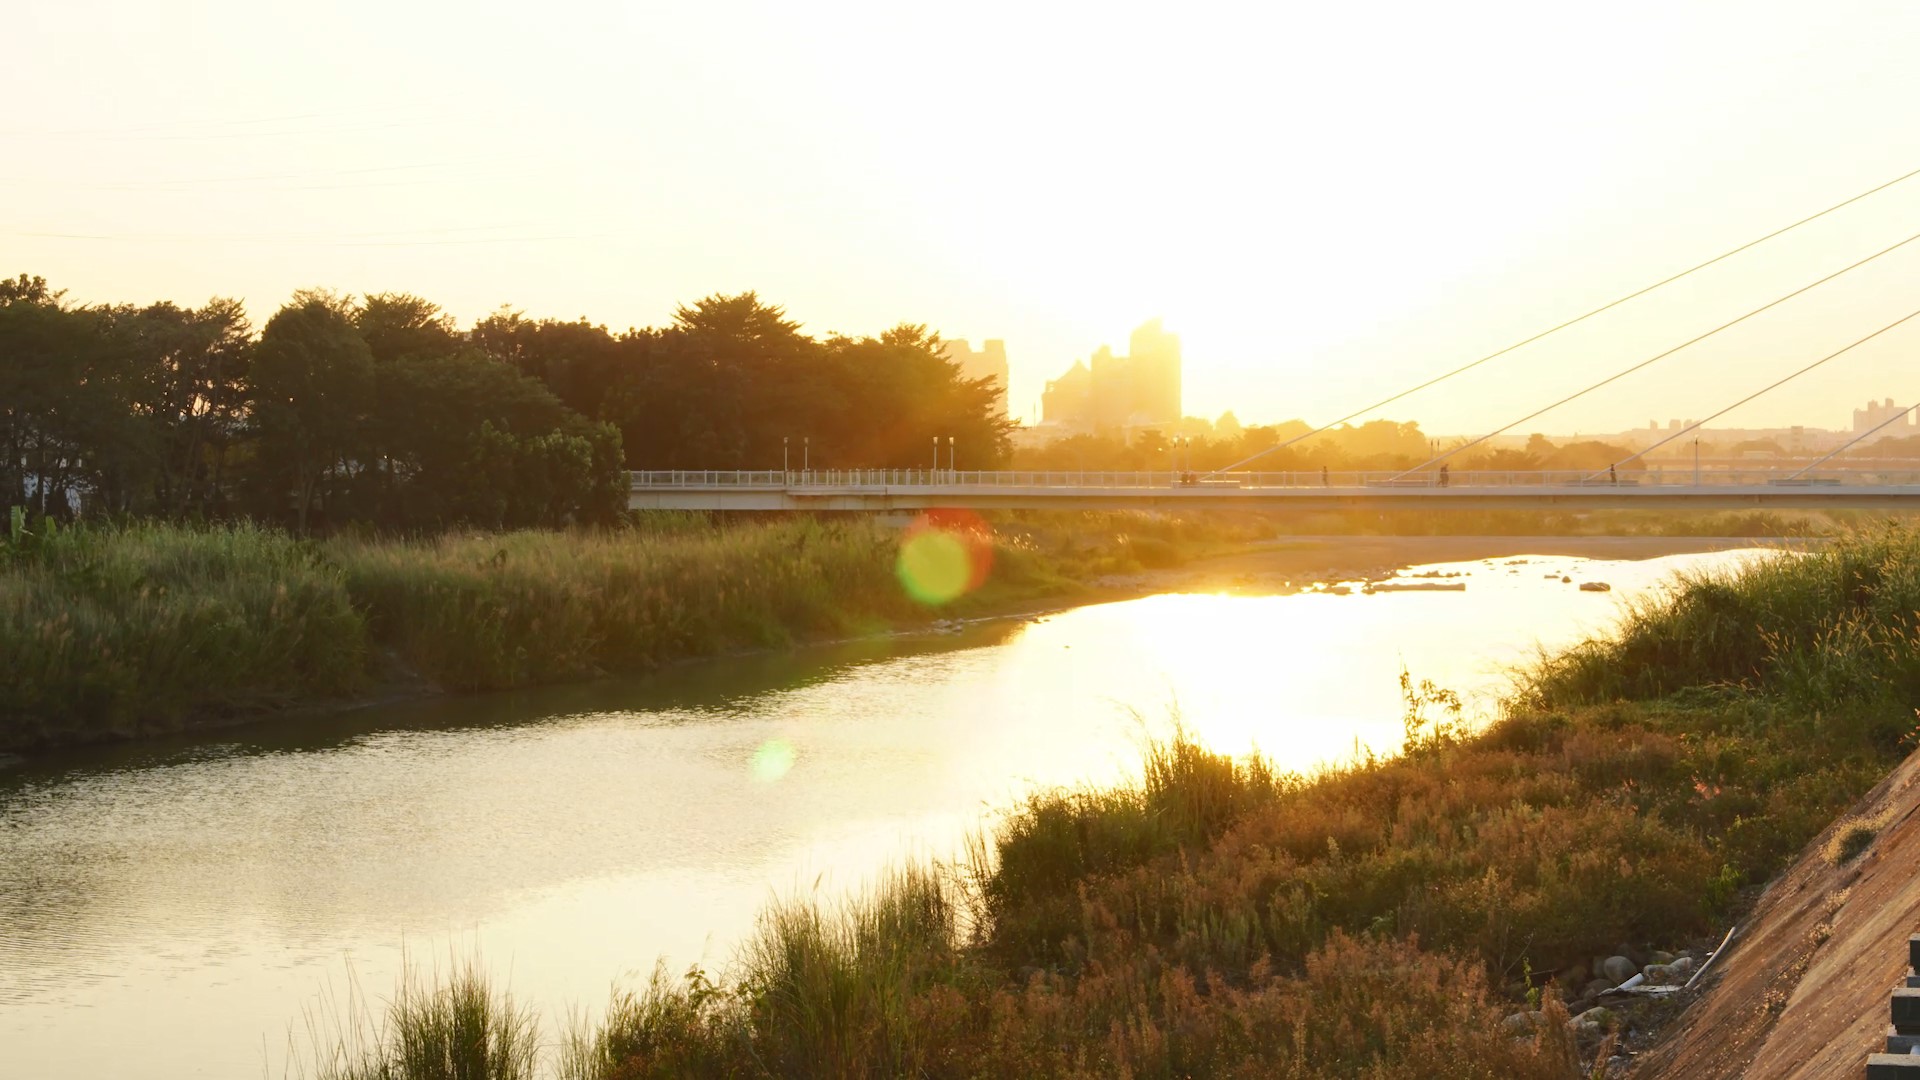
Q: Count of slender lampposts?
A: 9